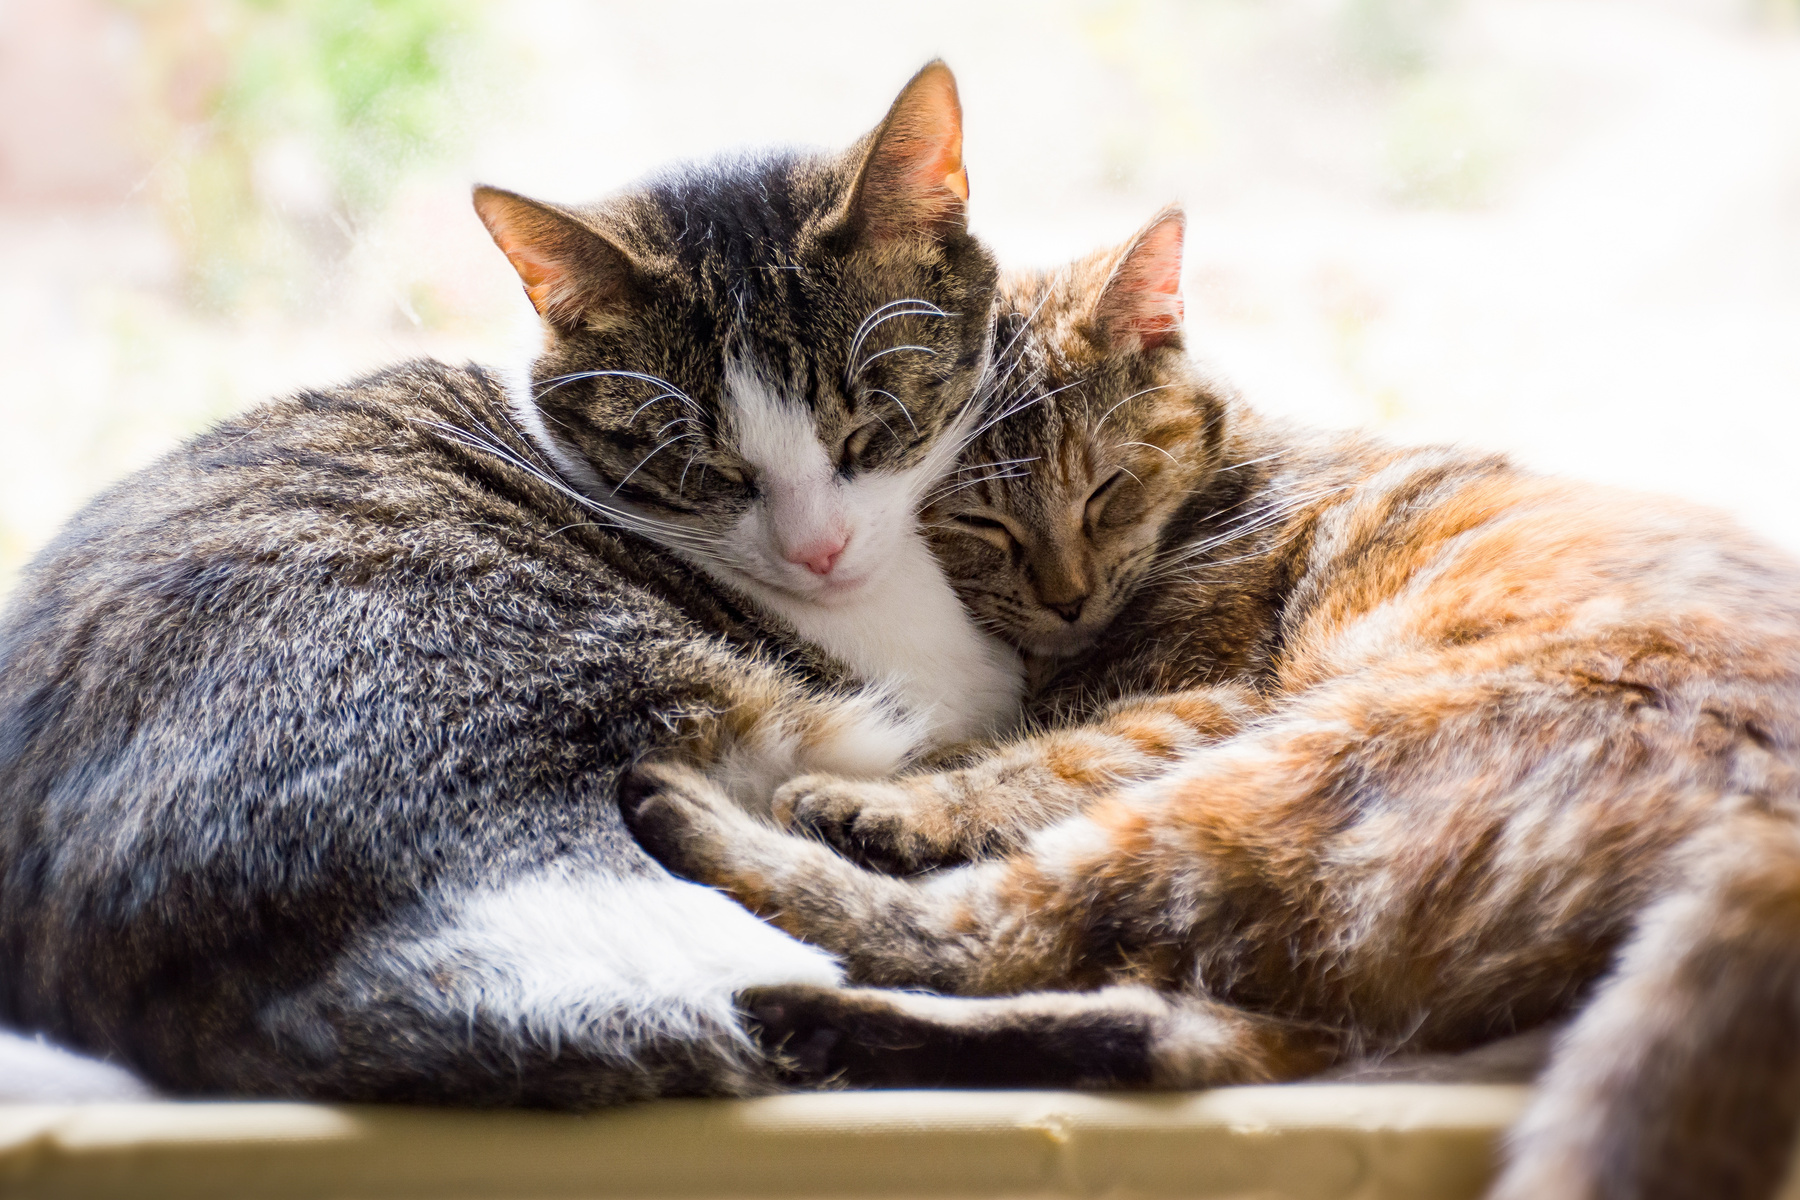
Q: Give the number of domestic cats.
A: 2